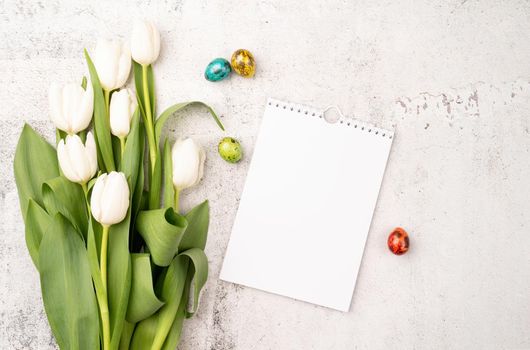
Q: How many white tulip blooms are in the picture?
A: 7